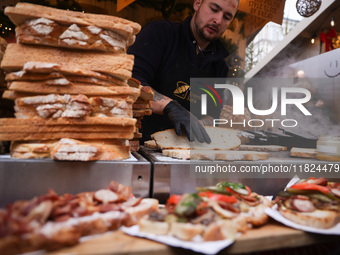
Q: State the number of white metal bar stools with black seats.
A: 0